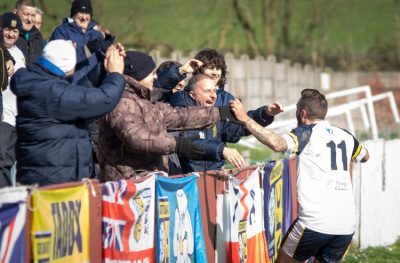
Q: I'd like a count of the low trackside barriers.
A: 1